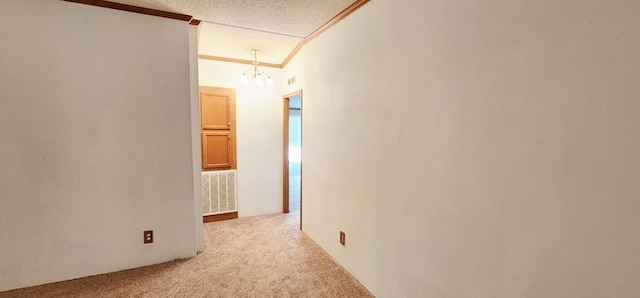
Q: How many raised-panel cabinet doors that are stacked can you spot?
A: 2